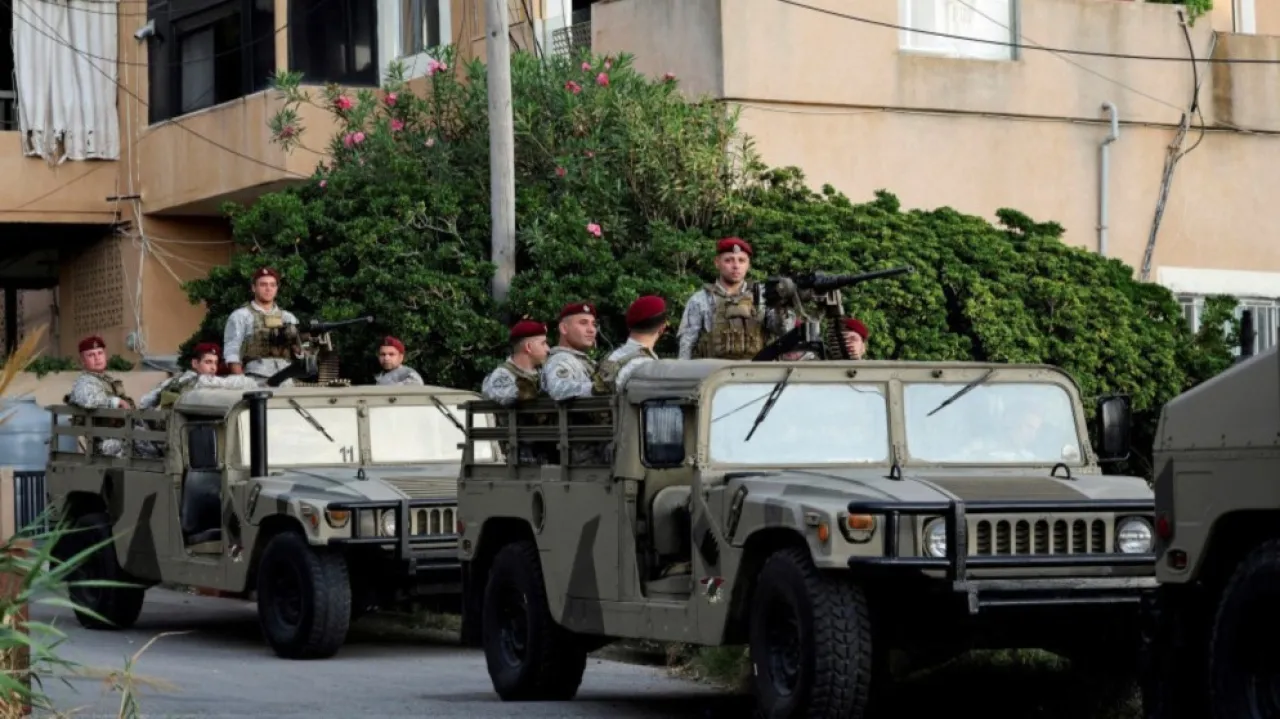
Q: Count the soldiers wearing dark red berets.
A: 9